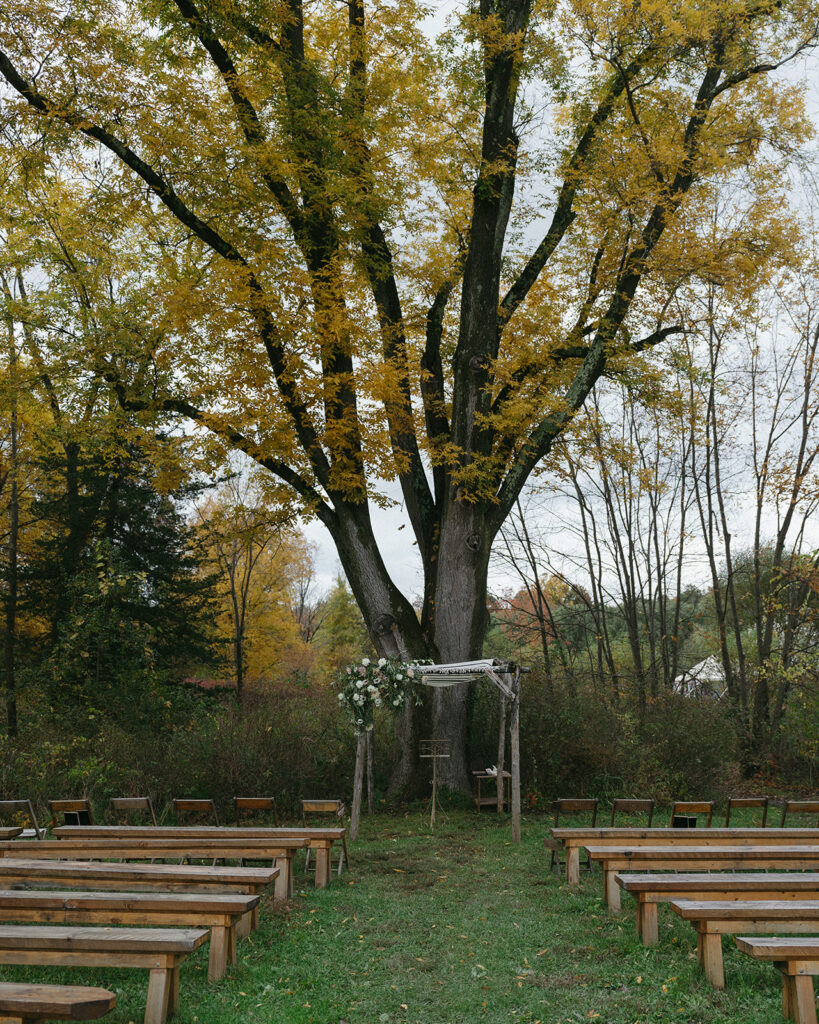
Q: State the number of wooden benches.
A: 11